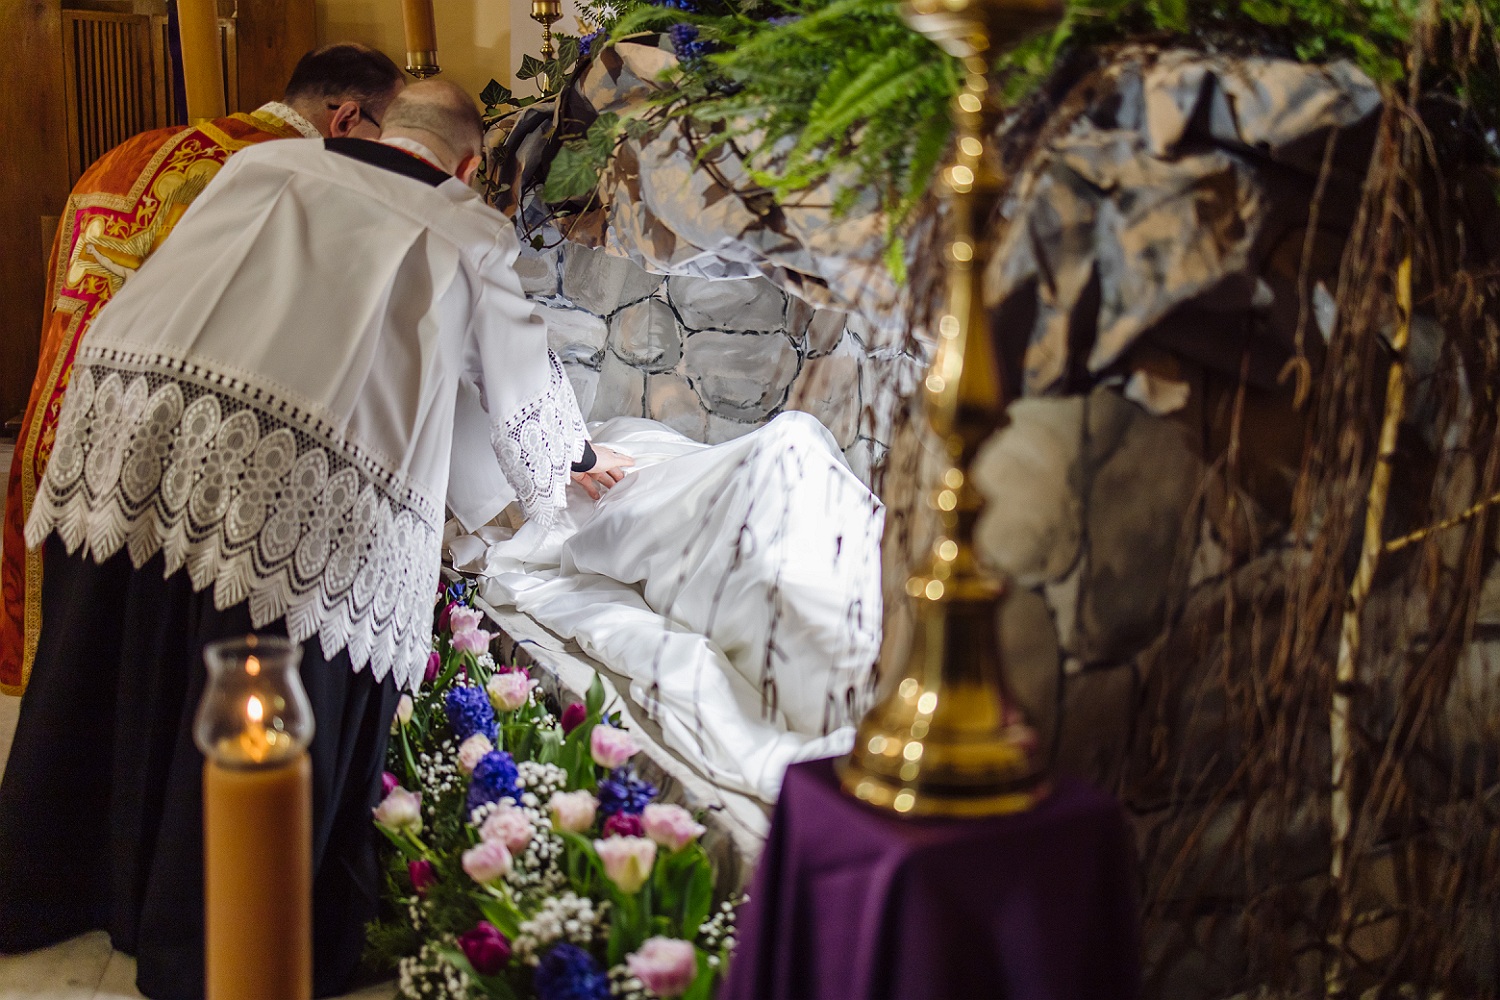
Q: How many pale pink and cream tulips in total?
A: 13